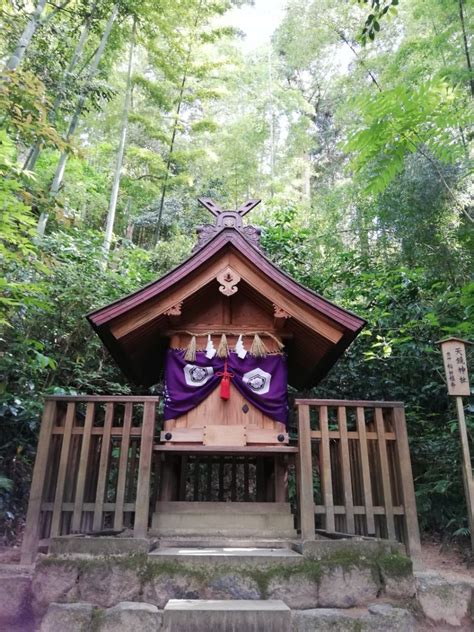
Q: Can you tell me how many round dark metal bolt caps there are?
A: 2